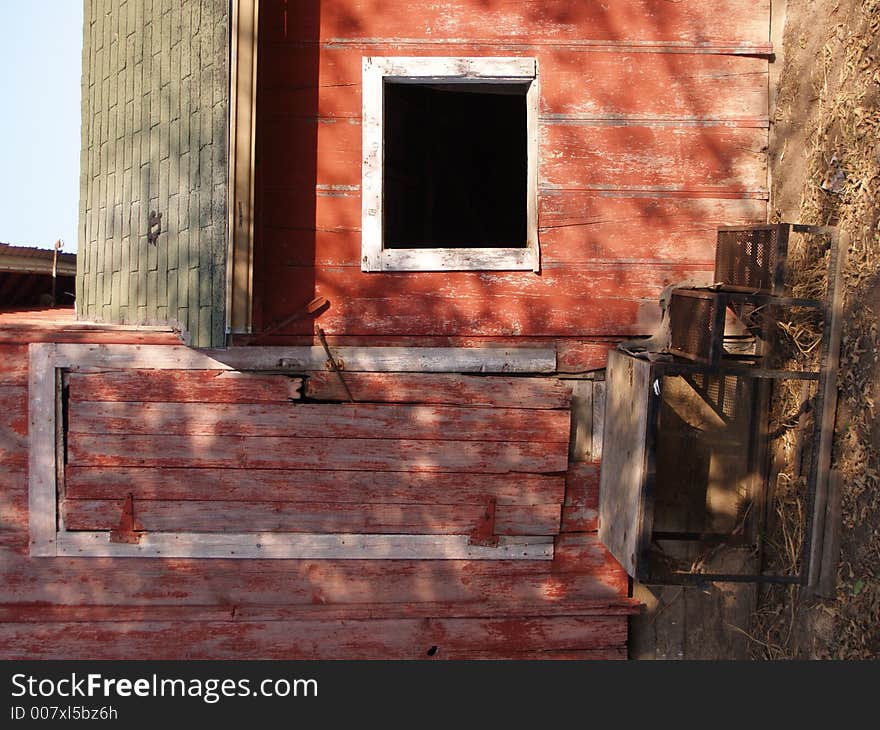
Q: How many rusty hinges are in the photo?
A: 2